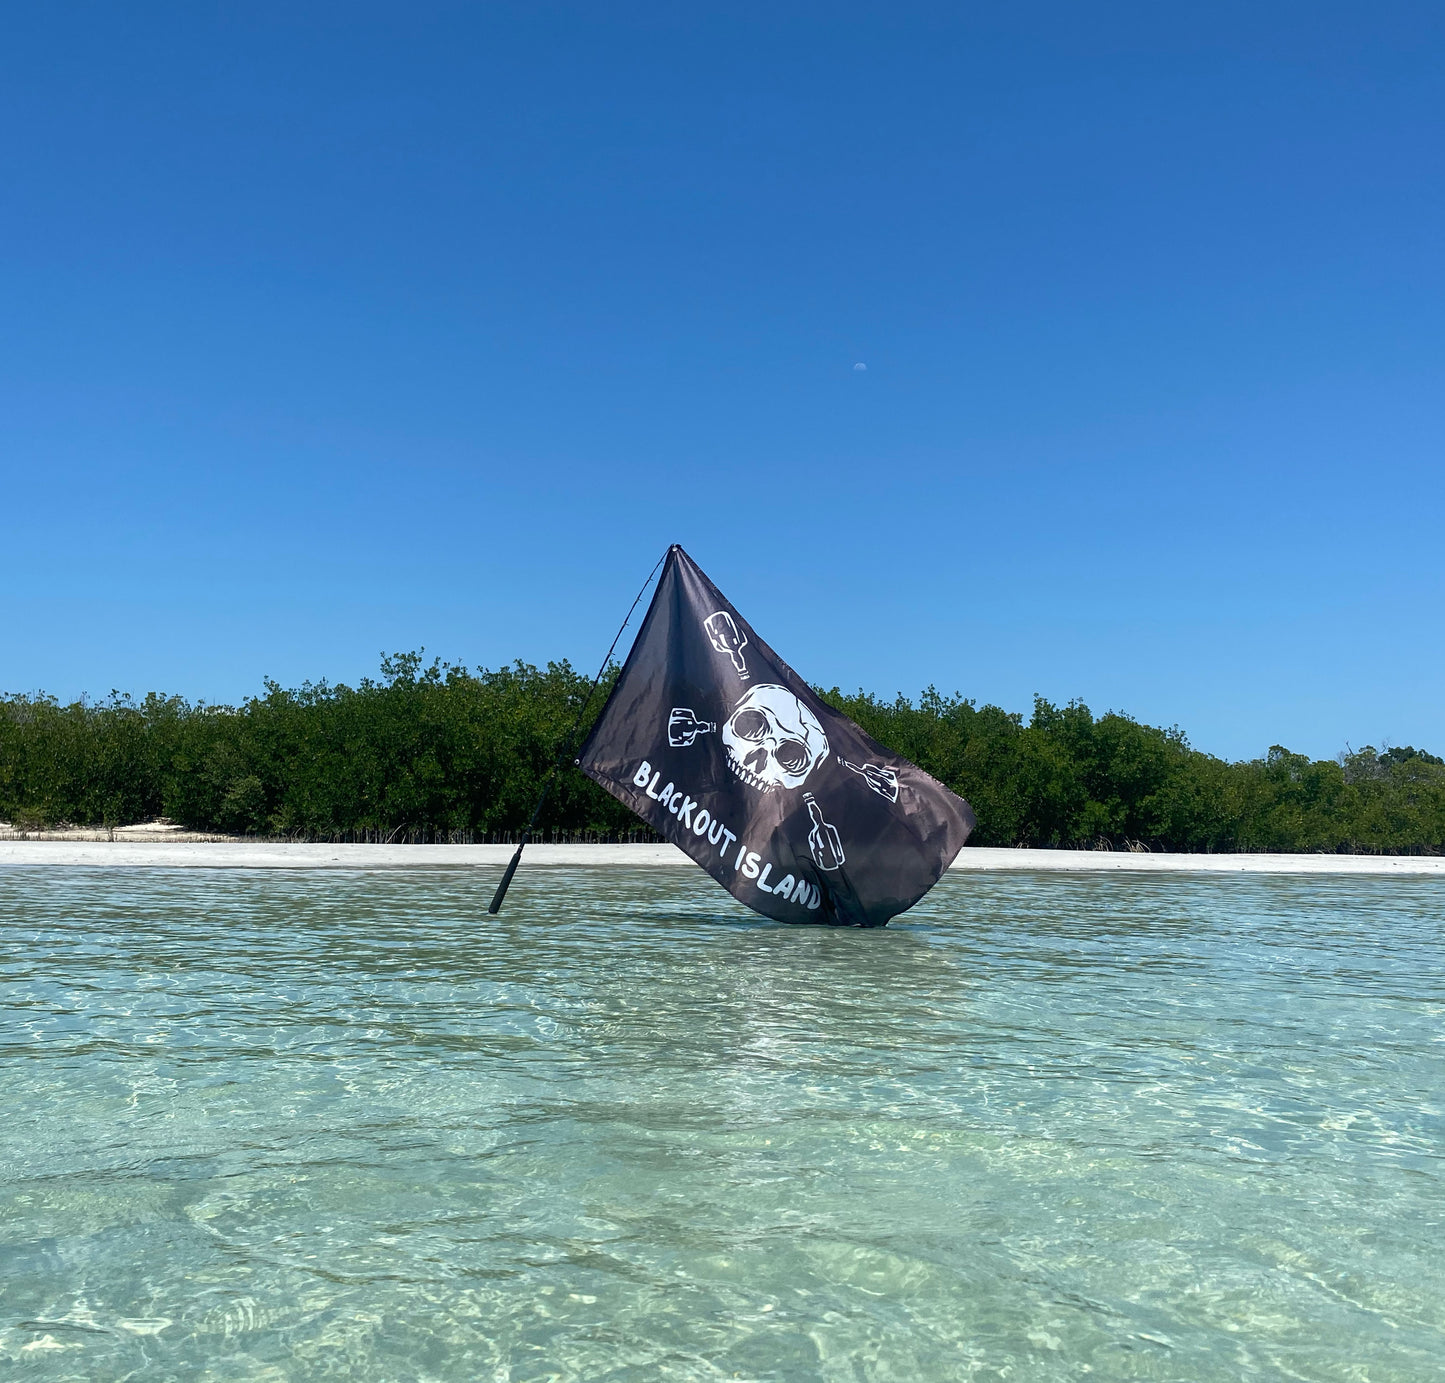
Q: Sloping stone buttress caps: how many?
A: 0